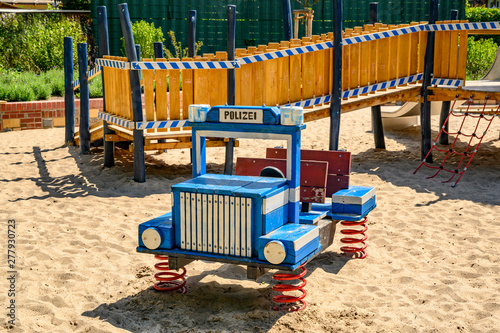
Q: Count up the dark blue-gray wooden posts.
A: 13